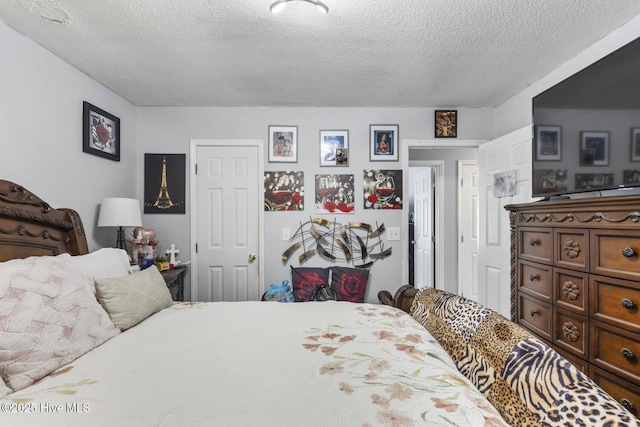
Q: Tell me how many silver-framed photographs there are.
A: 3